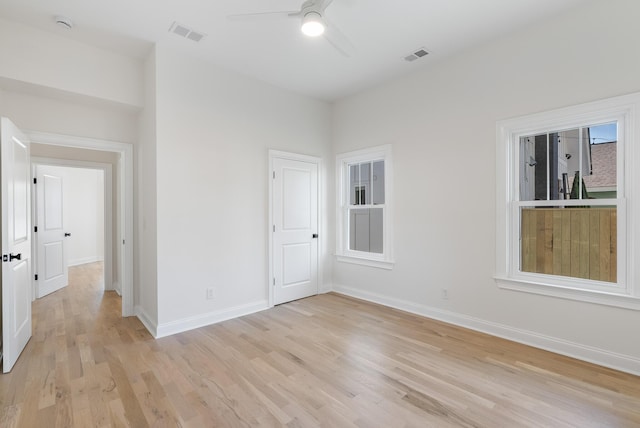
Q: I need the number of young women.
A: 0